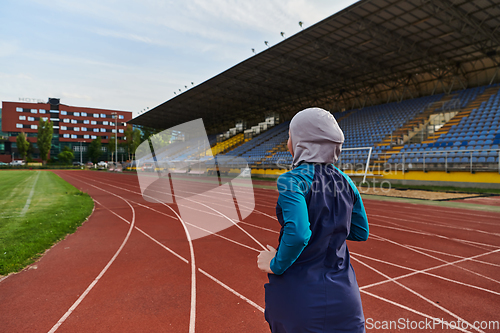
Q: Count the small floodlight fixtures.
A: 12